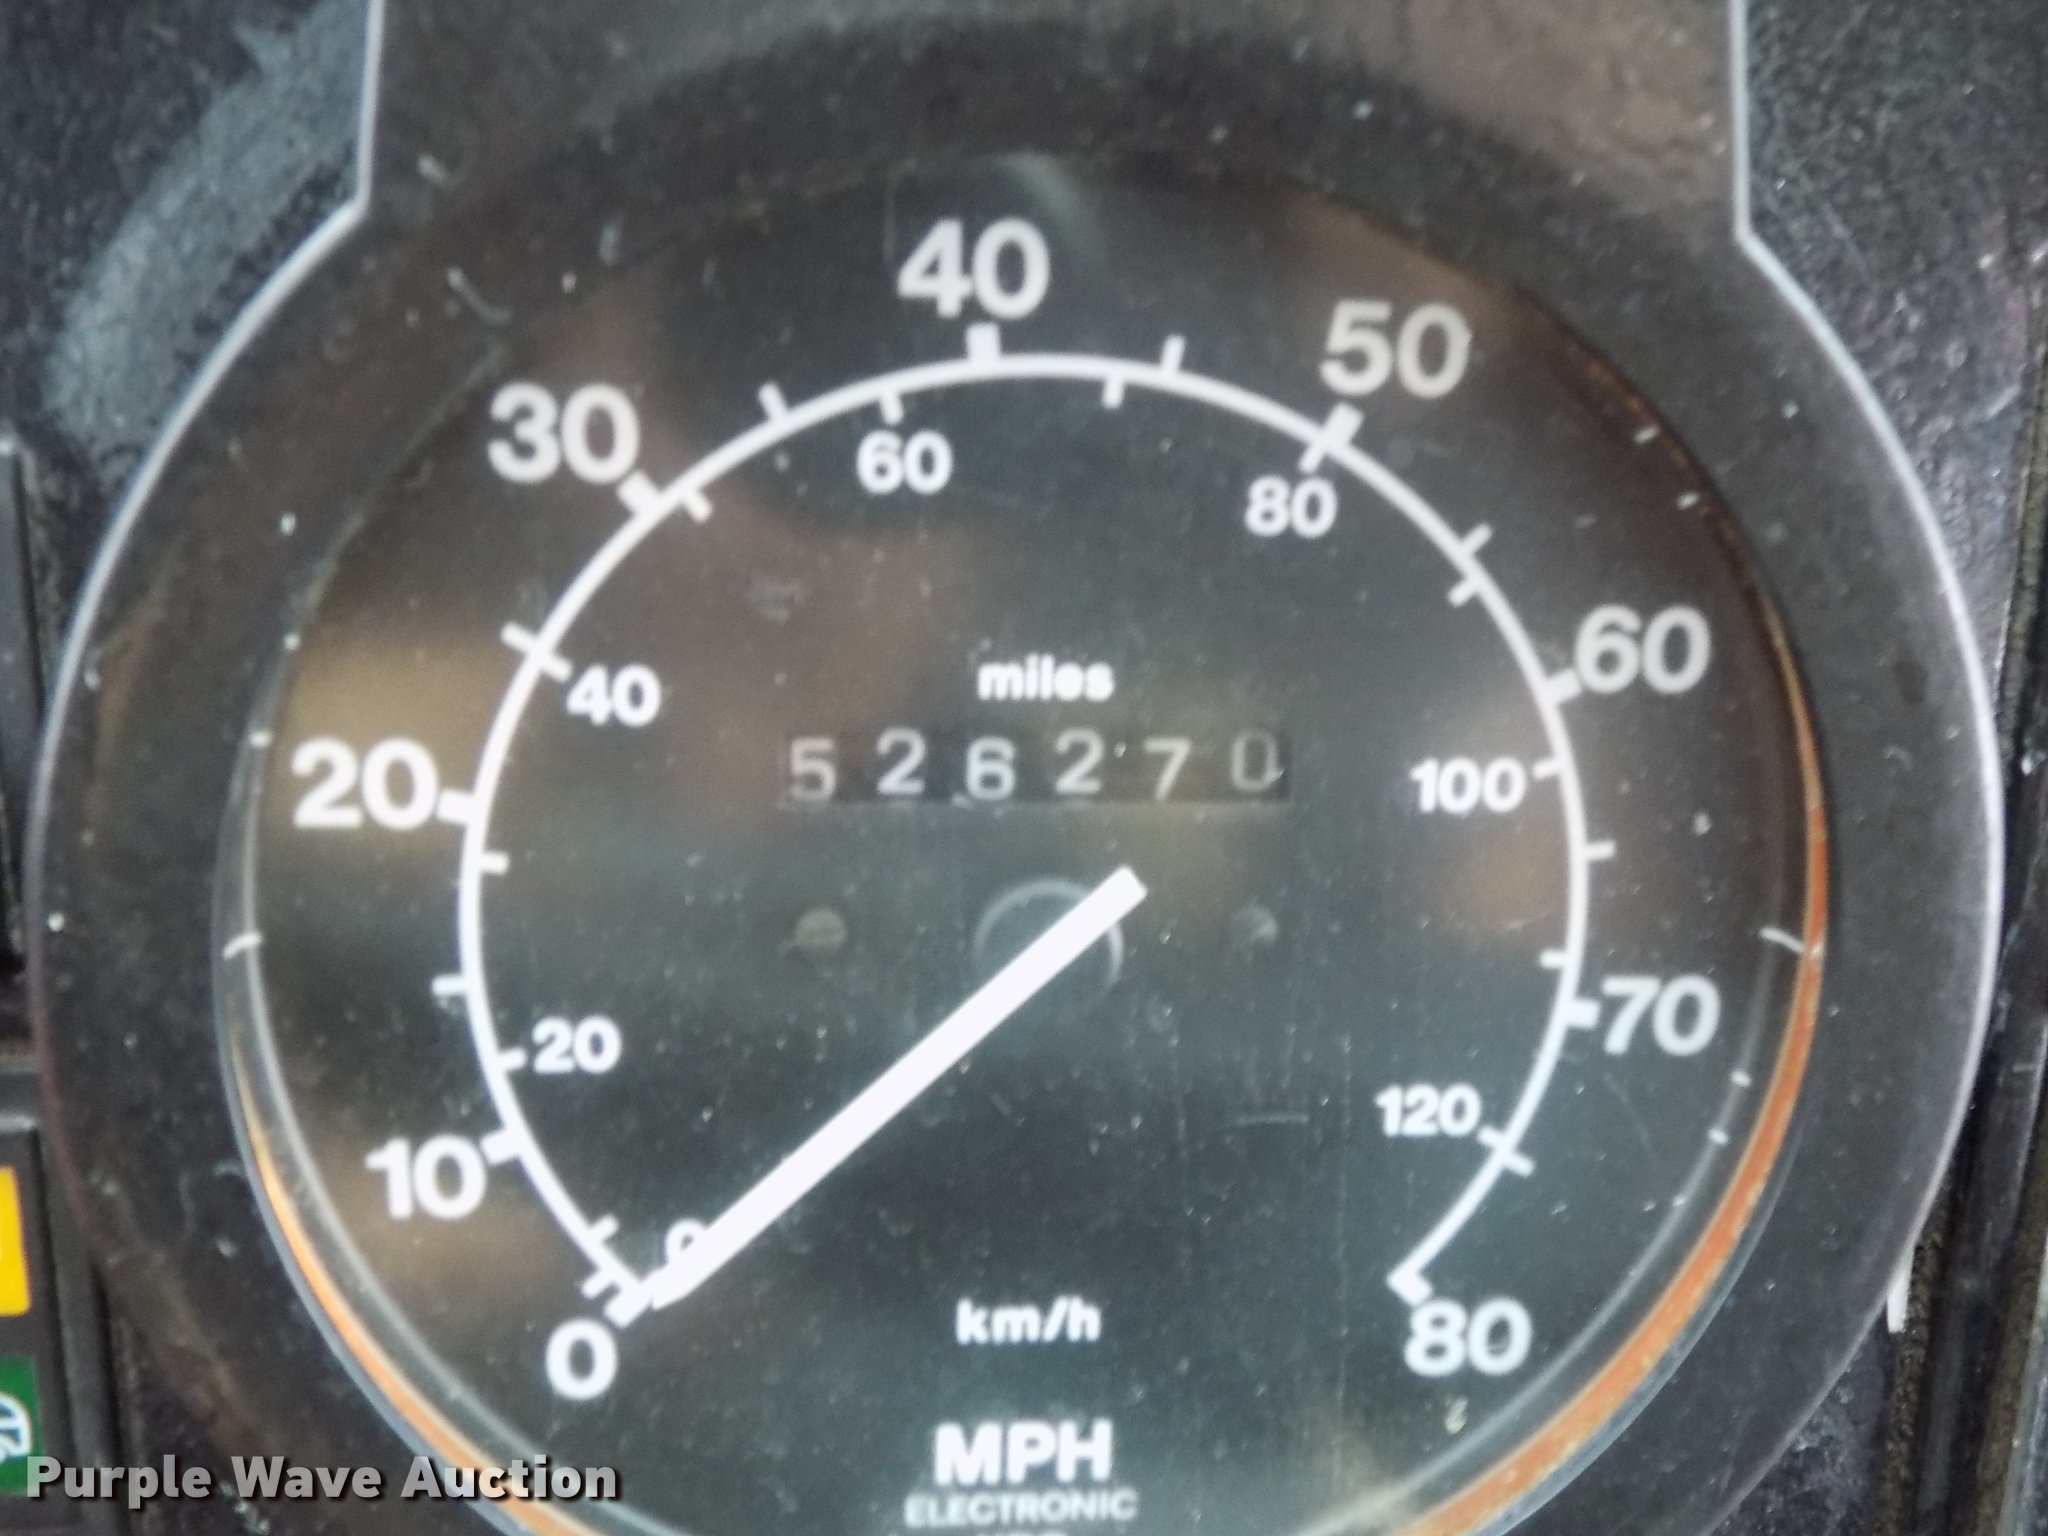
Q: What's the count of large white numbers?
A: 9